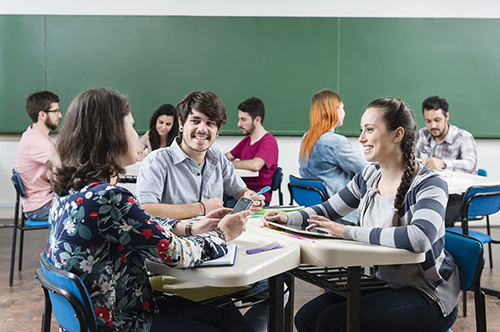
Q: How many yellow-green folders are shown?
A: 1